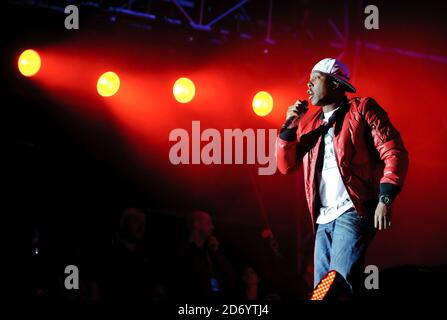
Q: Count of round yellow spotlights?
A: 4